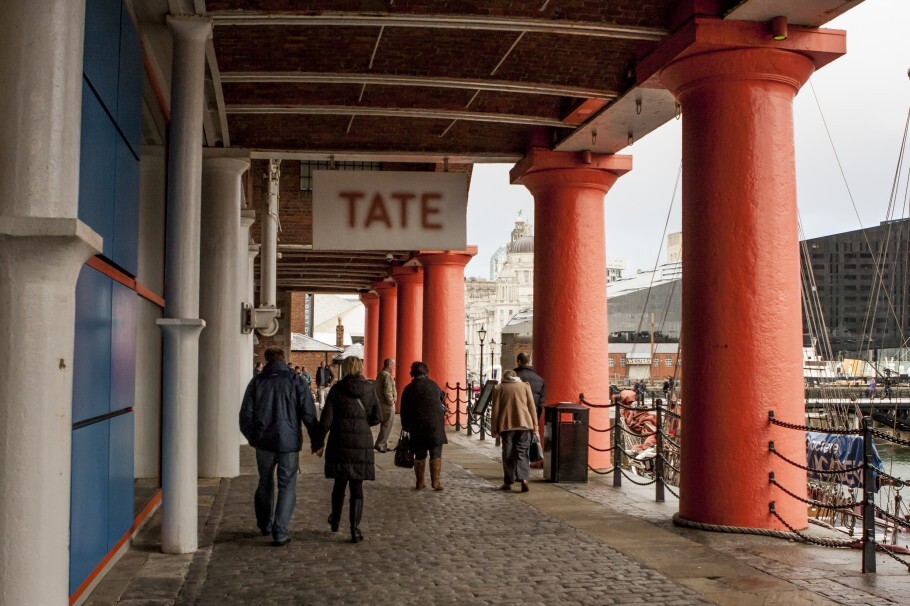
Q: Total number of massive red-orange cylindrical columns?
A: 6